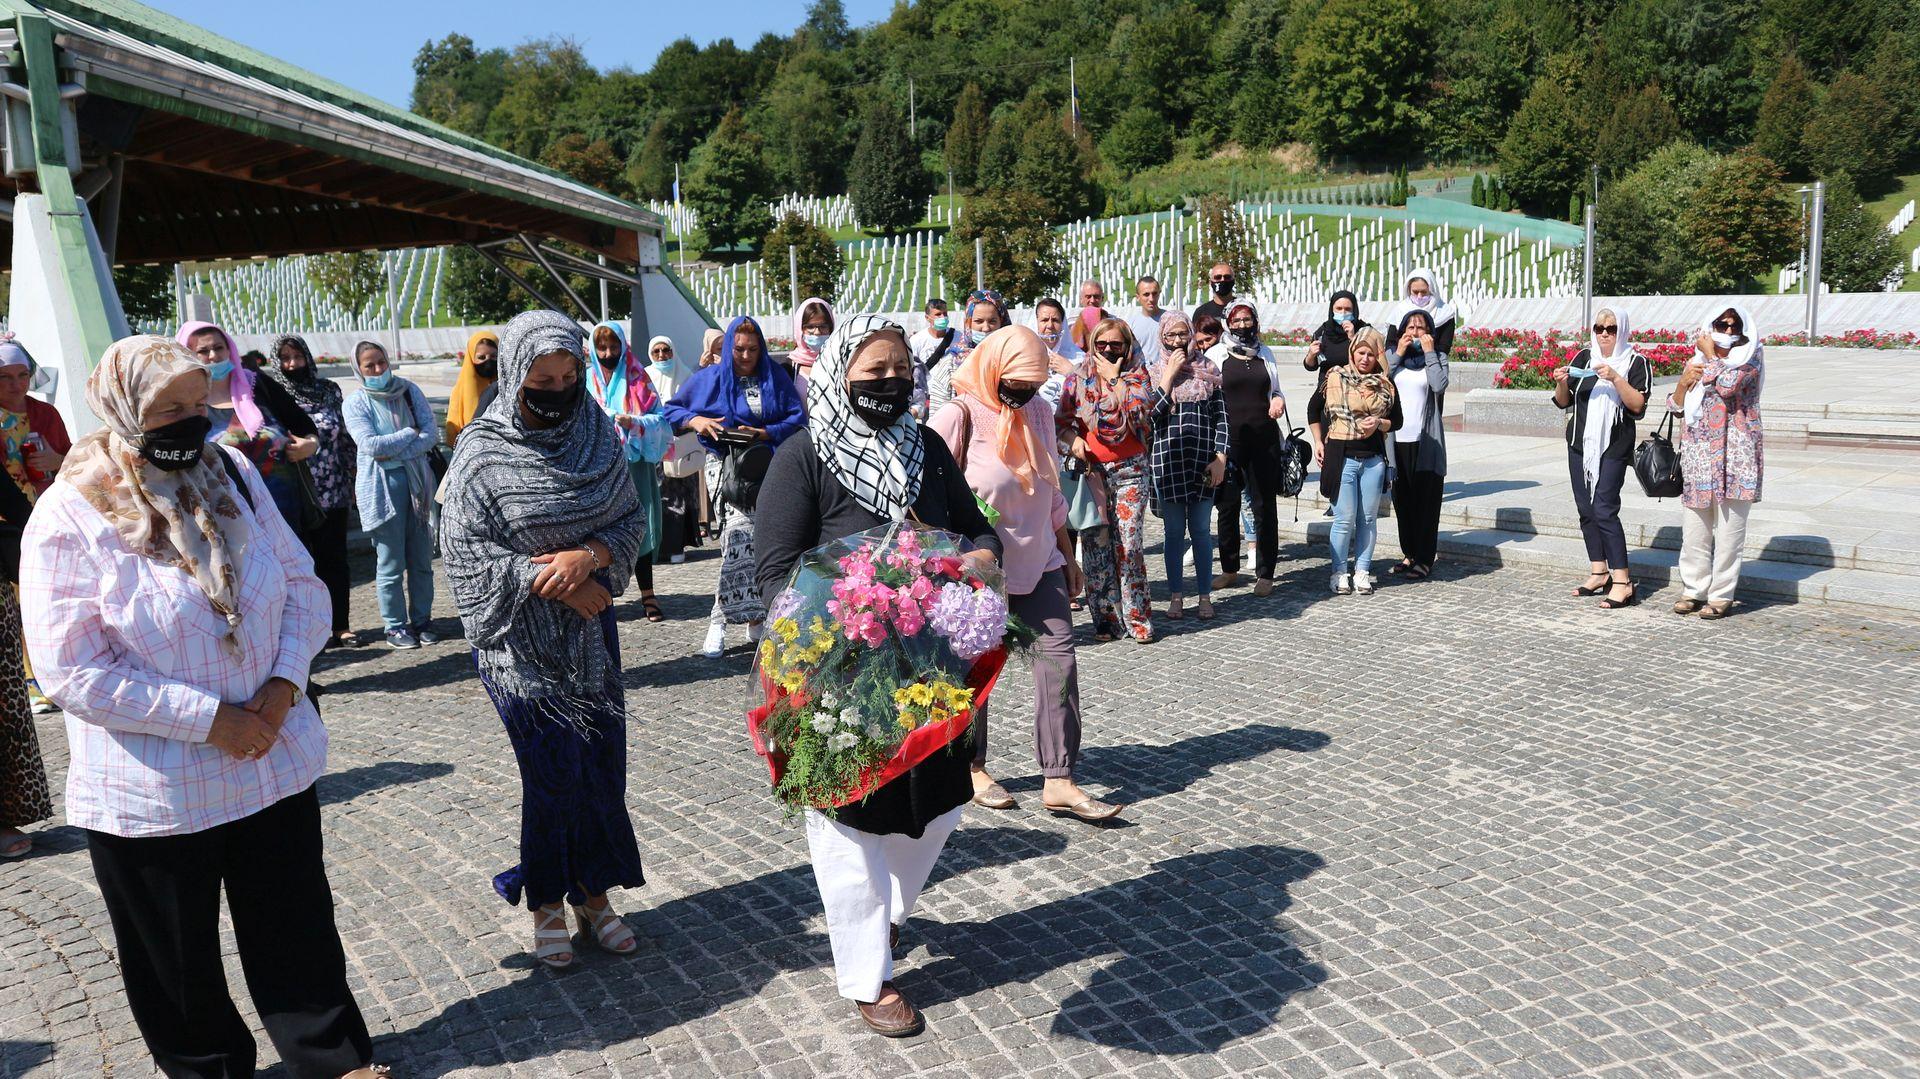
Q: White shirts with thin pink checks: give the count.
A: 1